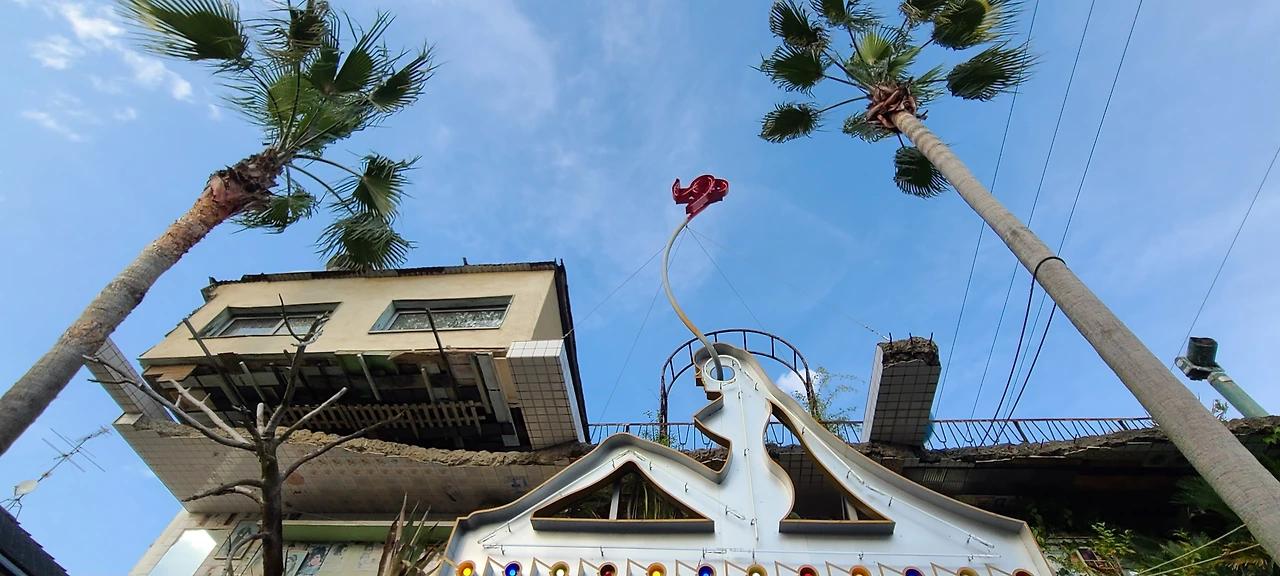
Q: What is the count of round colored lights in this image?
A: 12